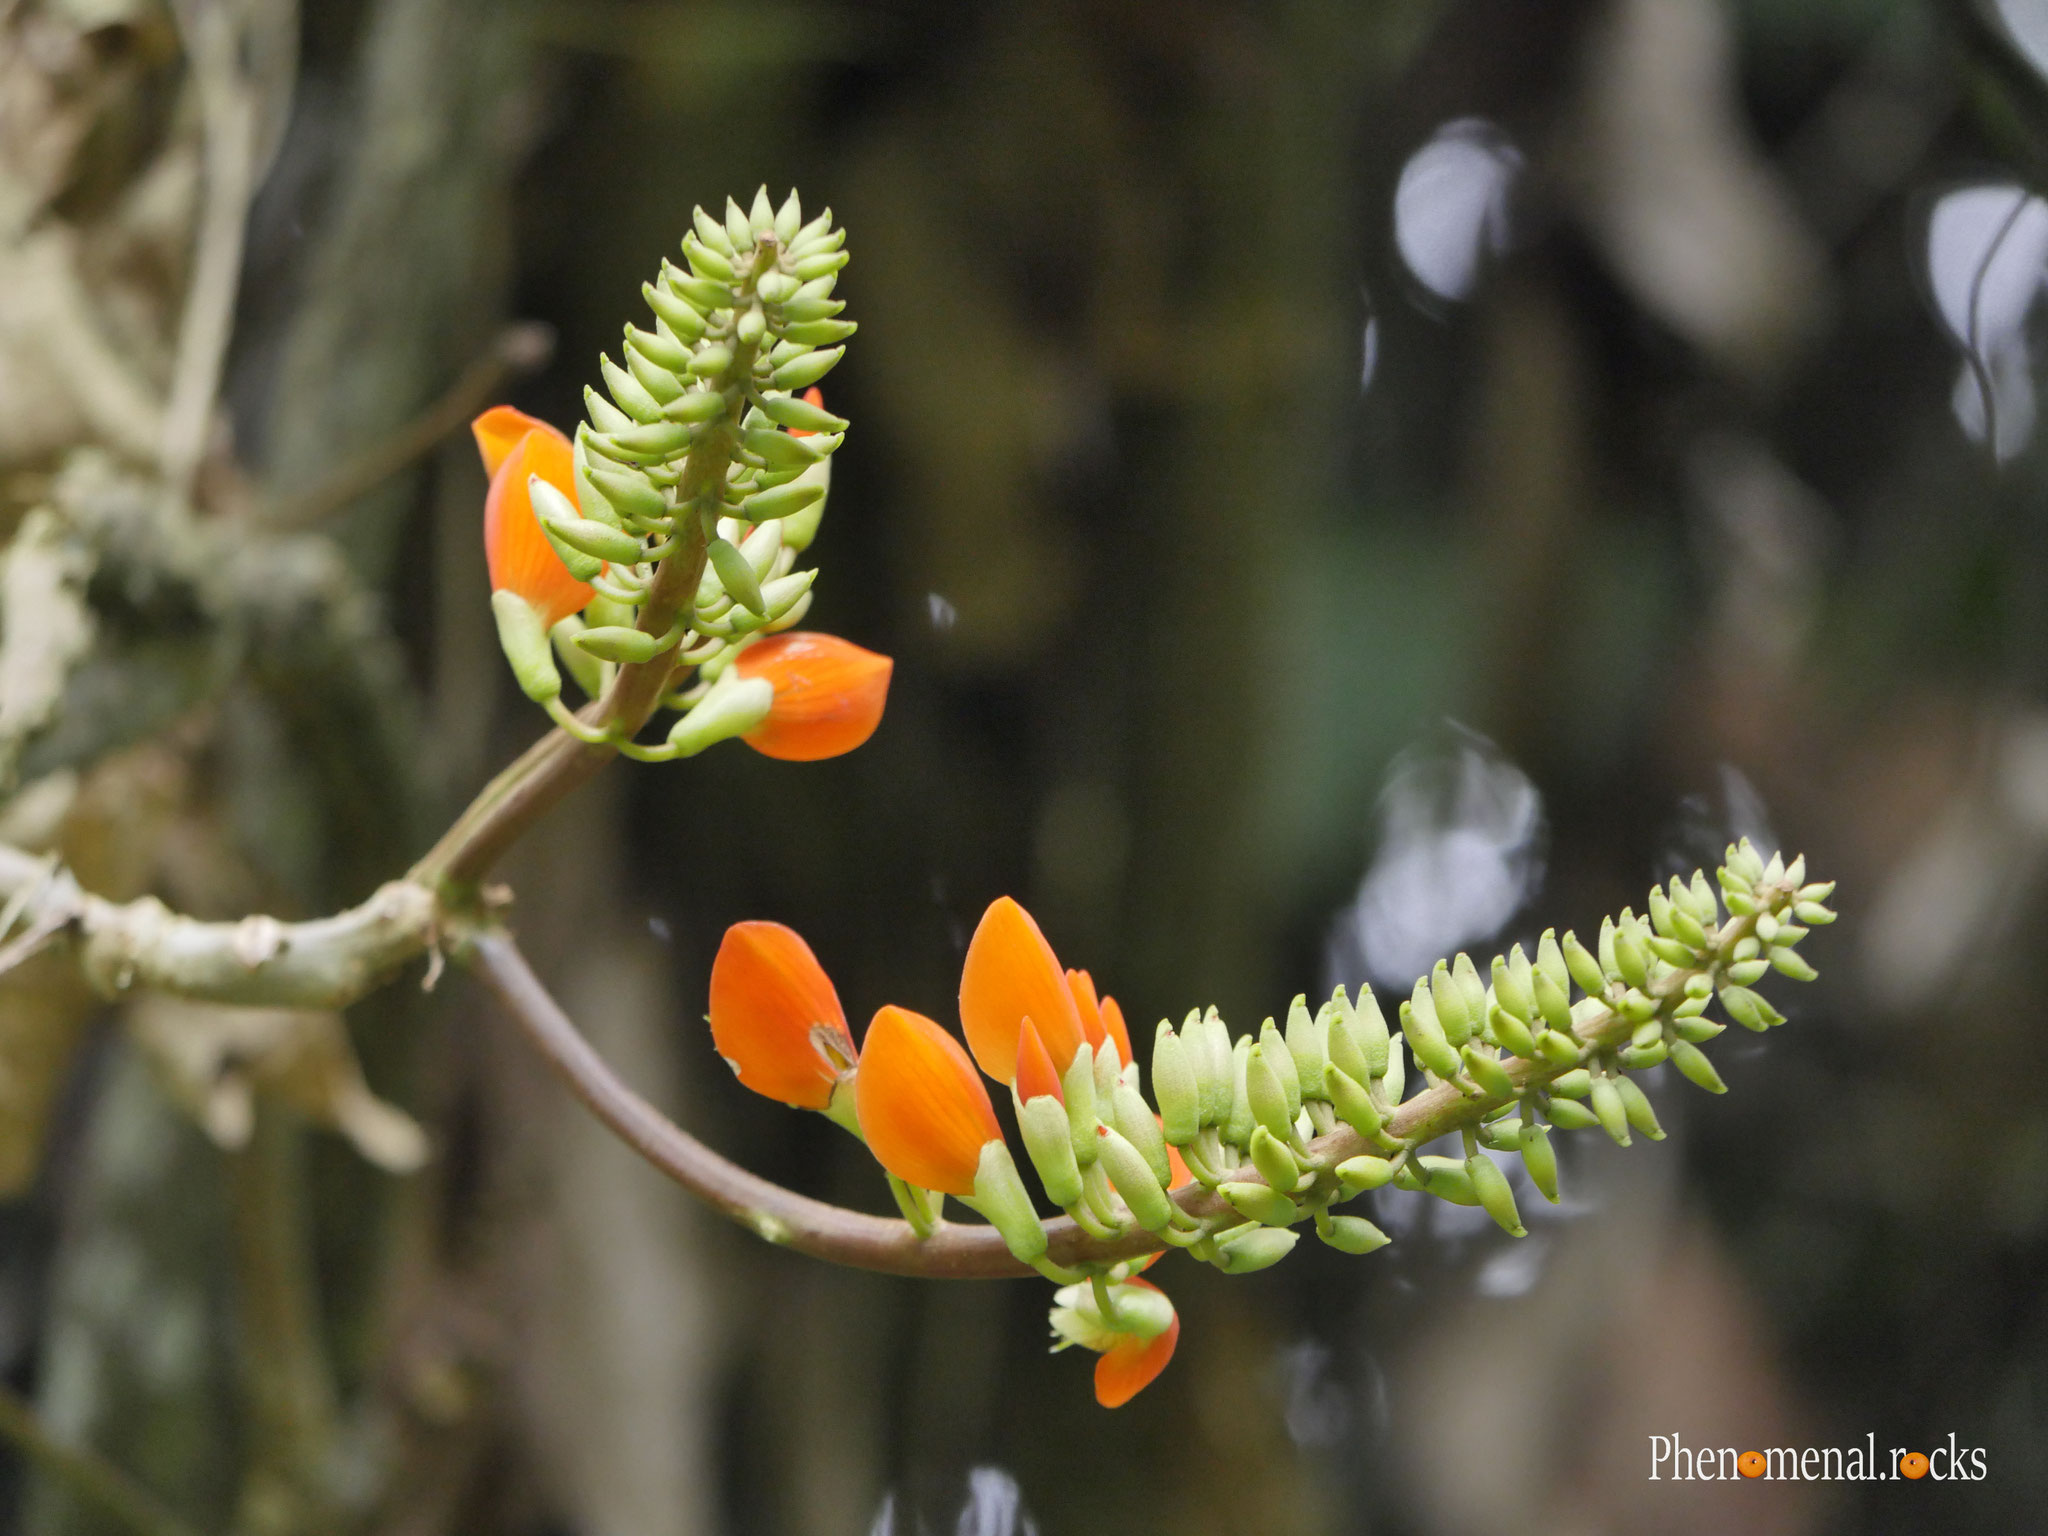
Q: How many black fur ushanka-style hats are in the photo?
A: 0